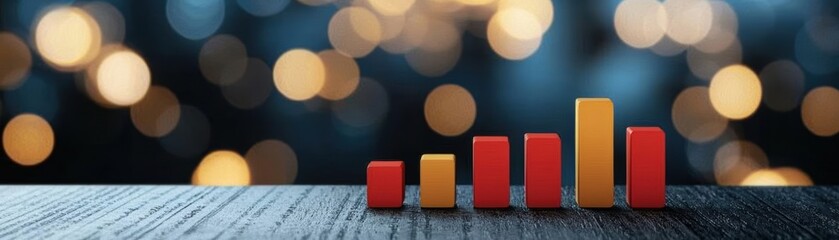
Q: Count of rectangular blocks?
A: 6